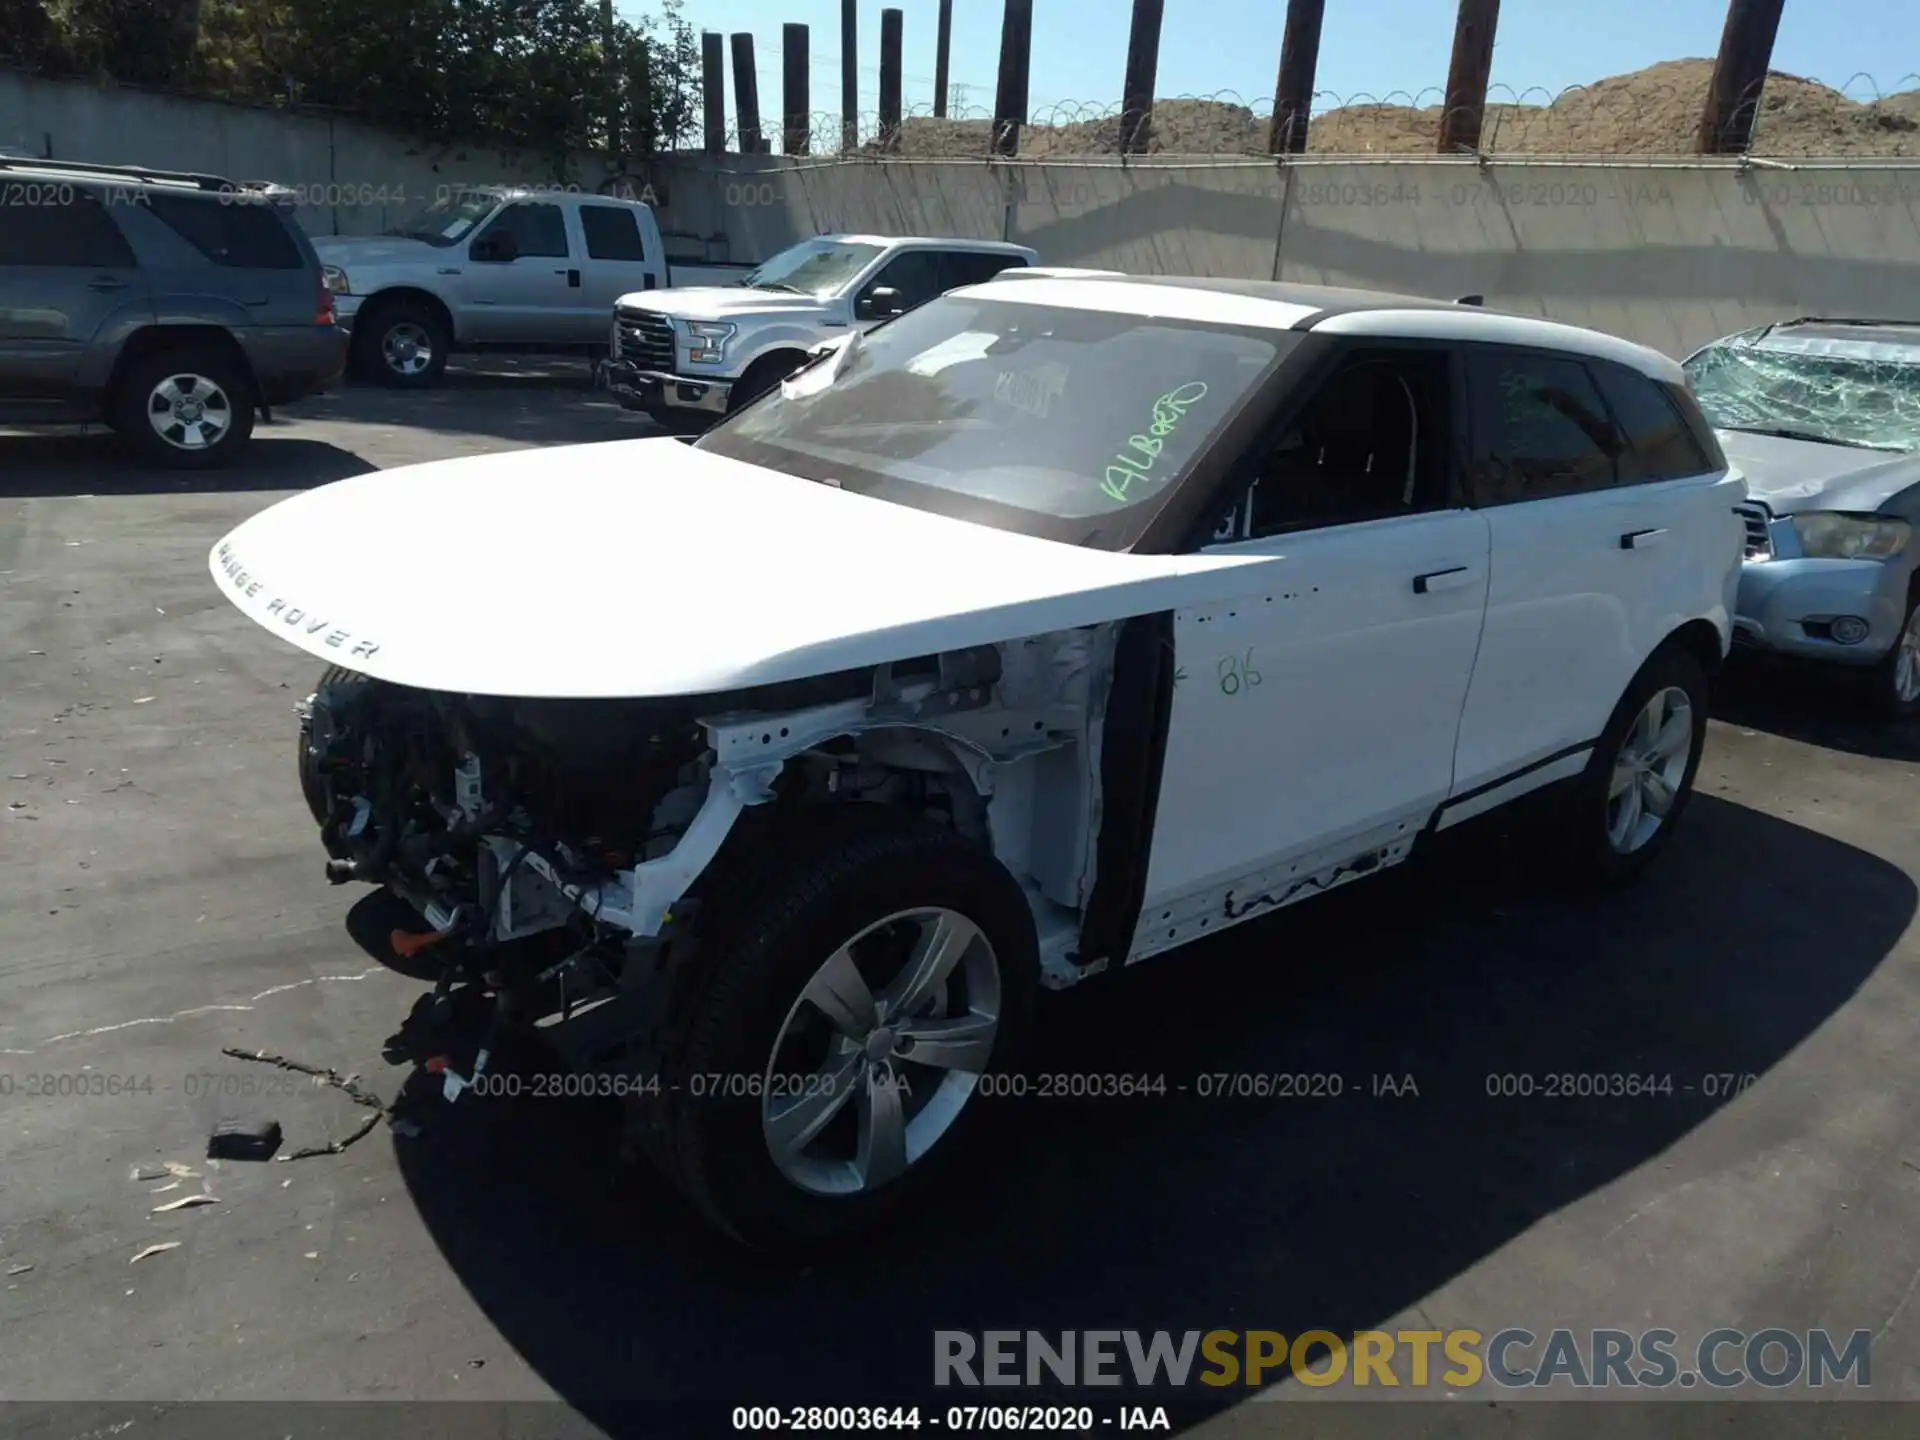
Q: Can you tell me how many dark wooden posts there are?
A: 11